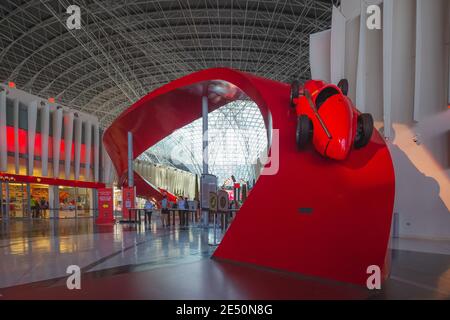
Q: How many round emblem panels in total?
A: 2